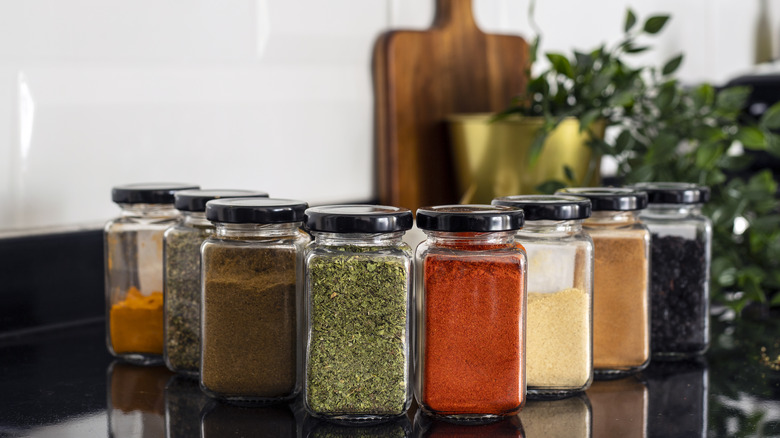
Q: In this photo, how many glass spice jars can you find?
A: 8